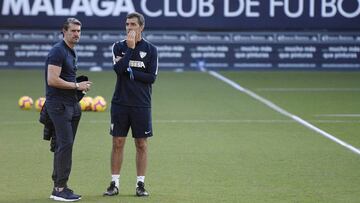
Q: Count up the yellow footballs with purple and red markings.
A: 4